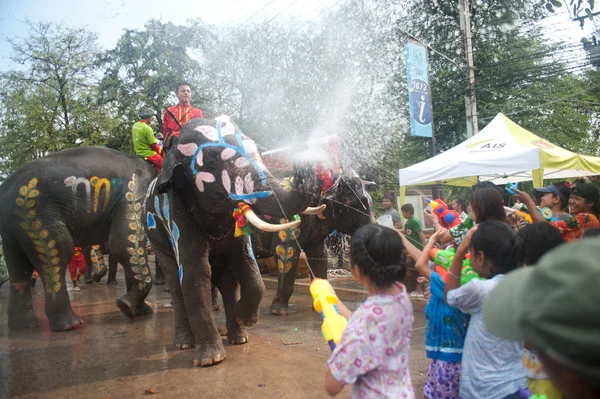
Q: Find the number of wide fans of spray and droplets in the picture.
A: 1